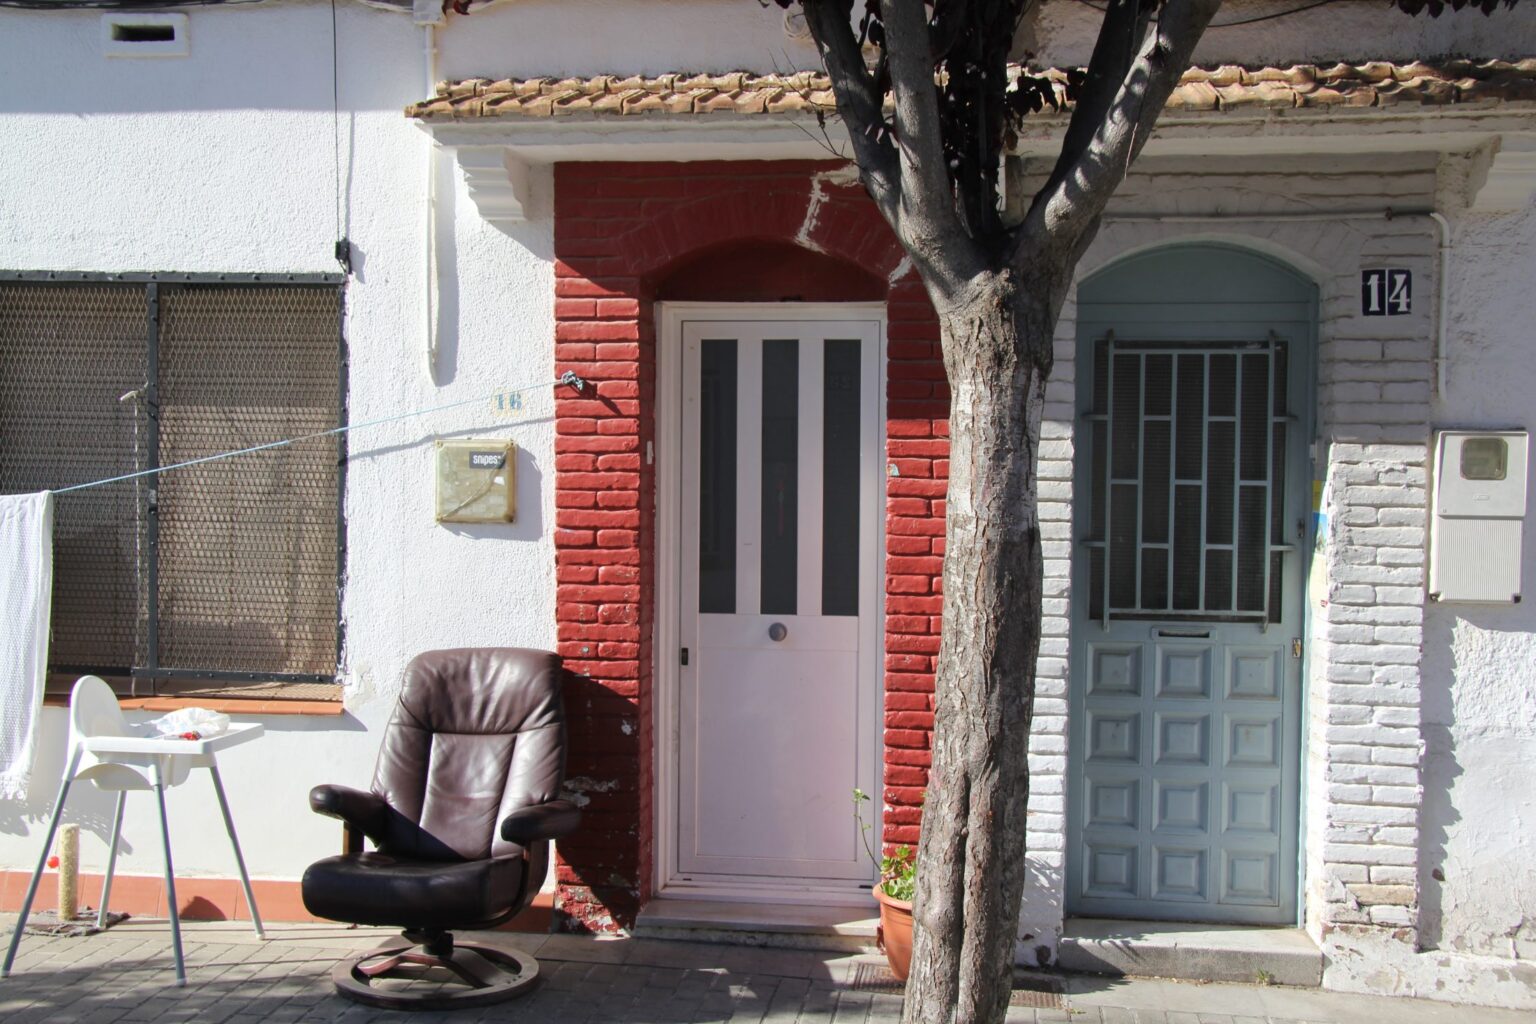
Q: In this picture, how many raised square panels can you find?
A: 12